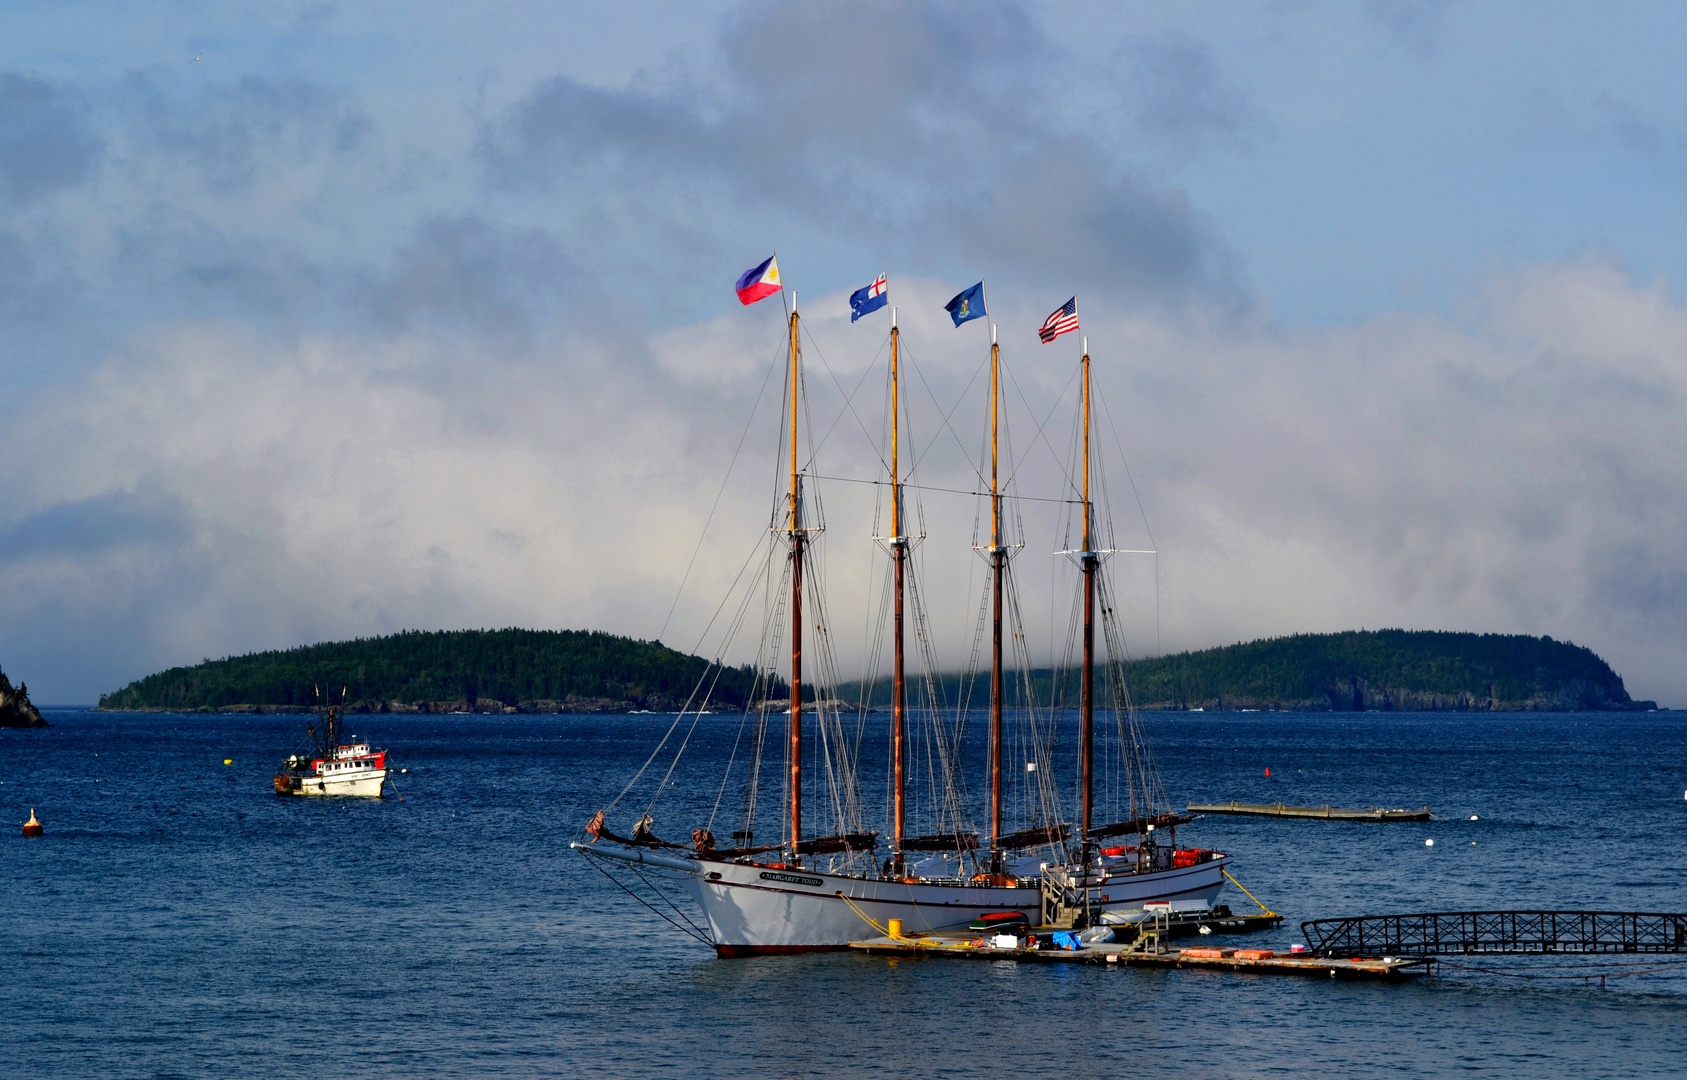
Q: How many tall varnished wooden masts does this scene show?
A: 4